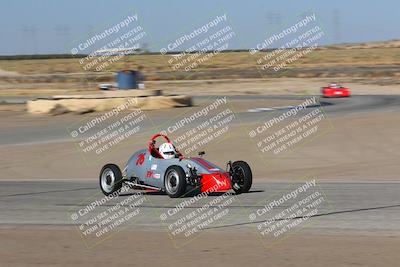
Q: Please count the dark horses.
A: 0